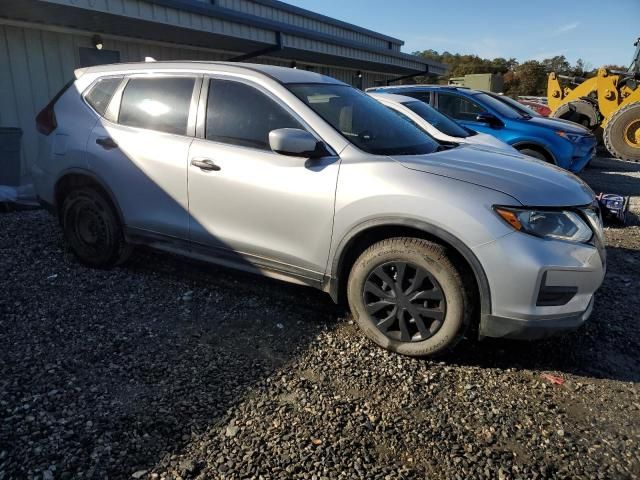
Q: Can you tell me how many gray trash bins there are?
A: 1